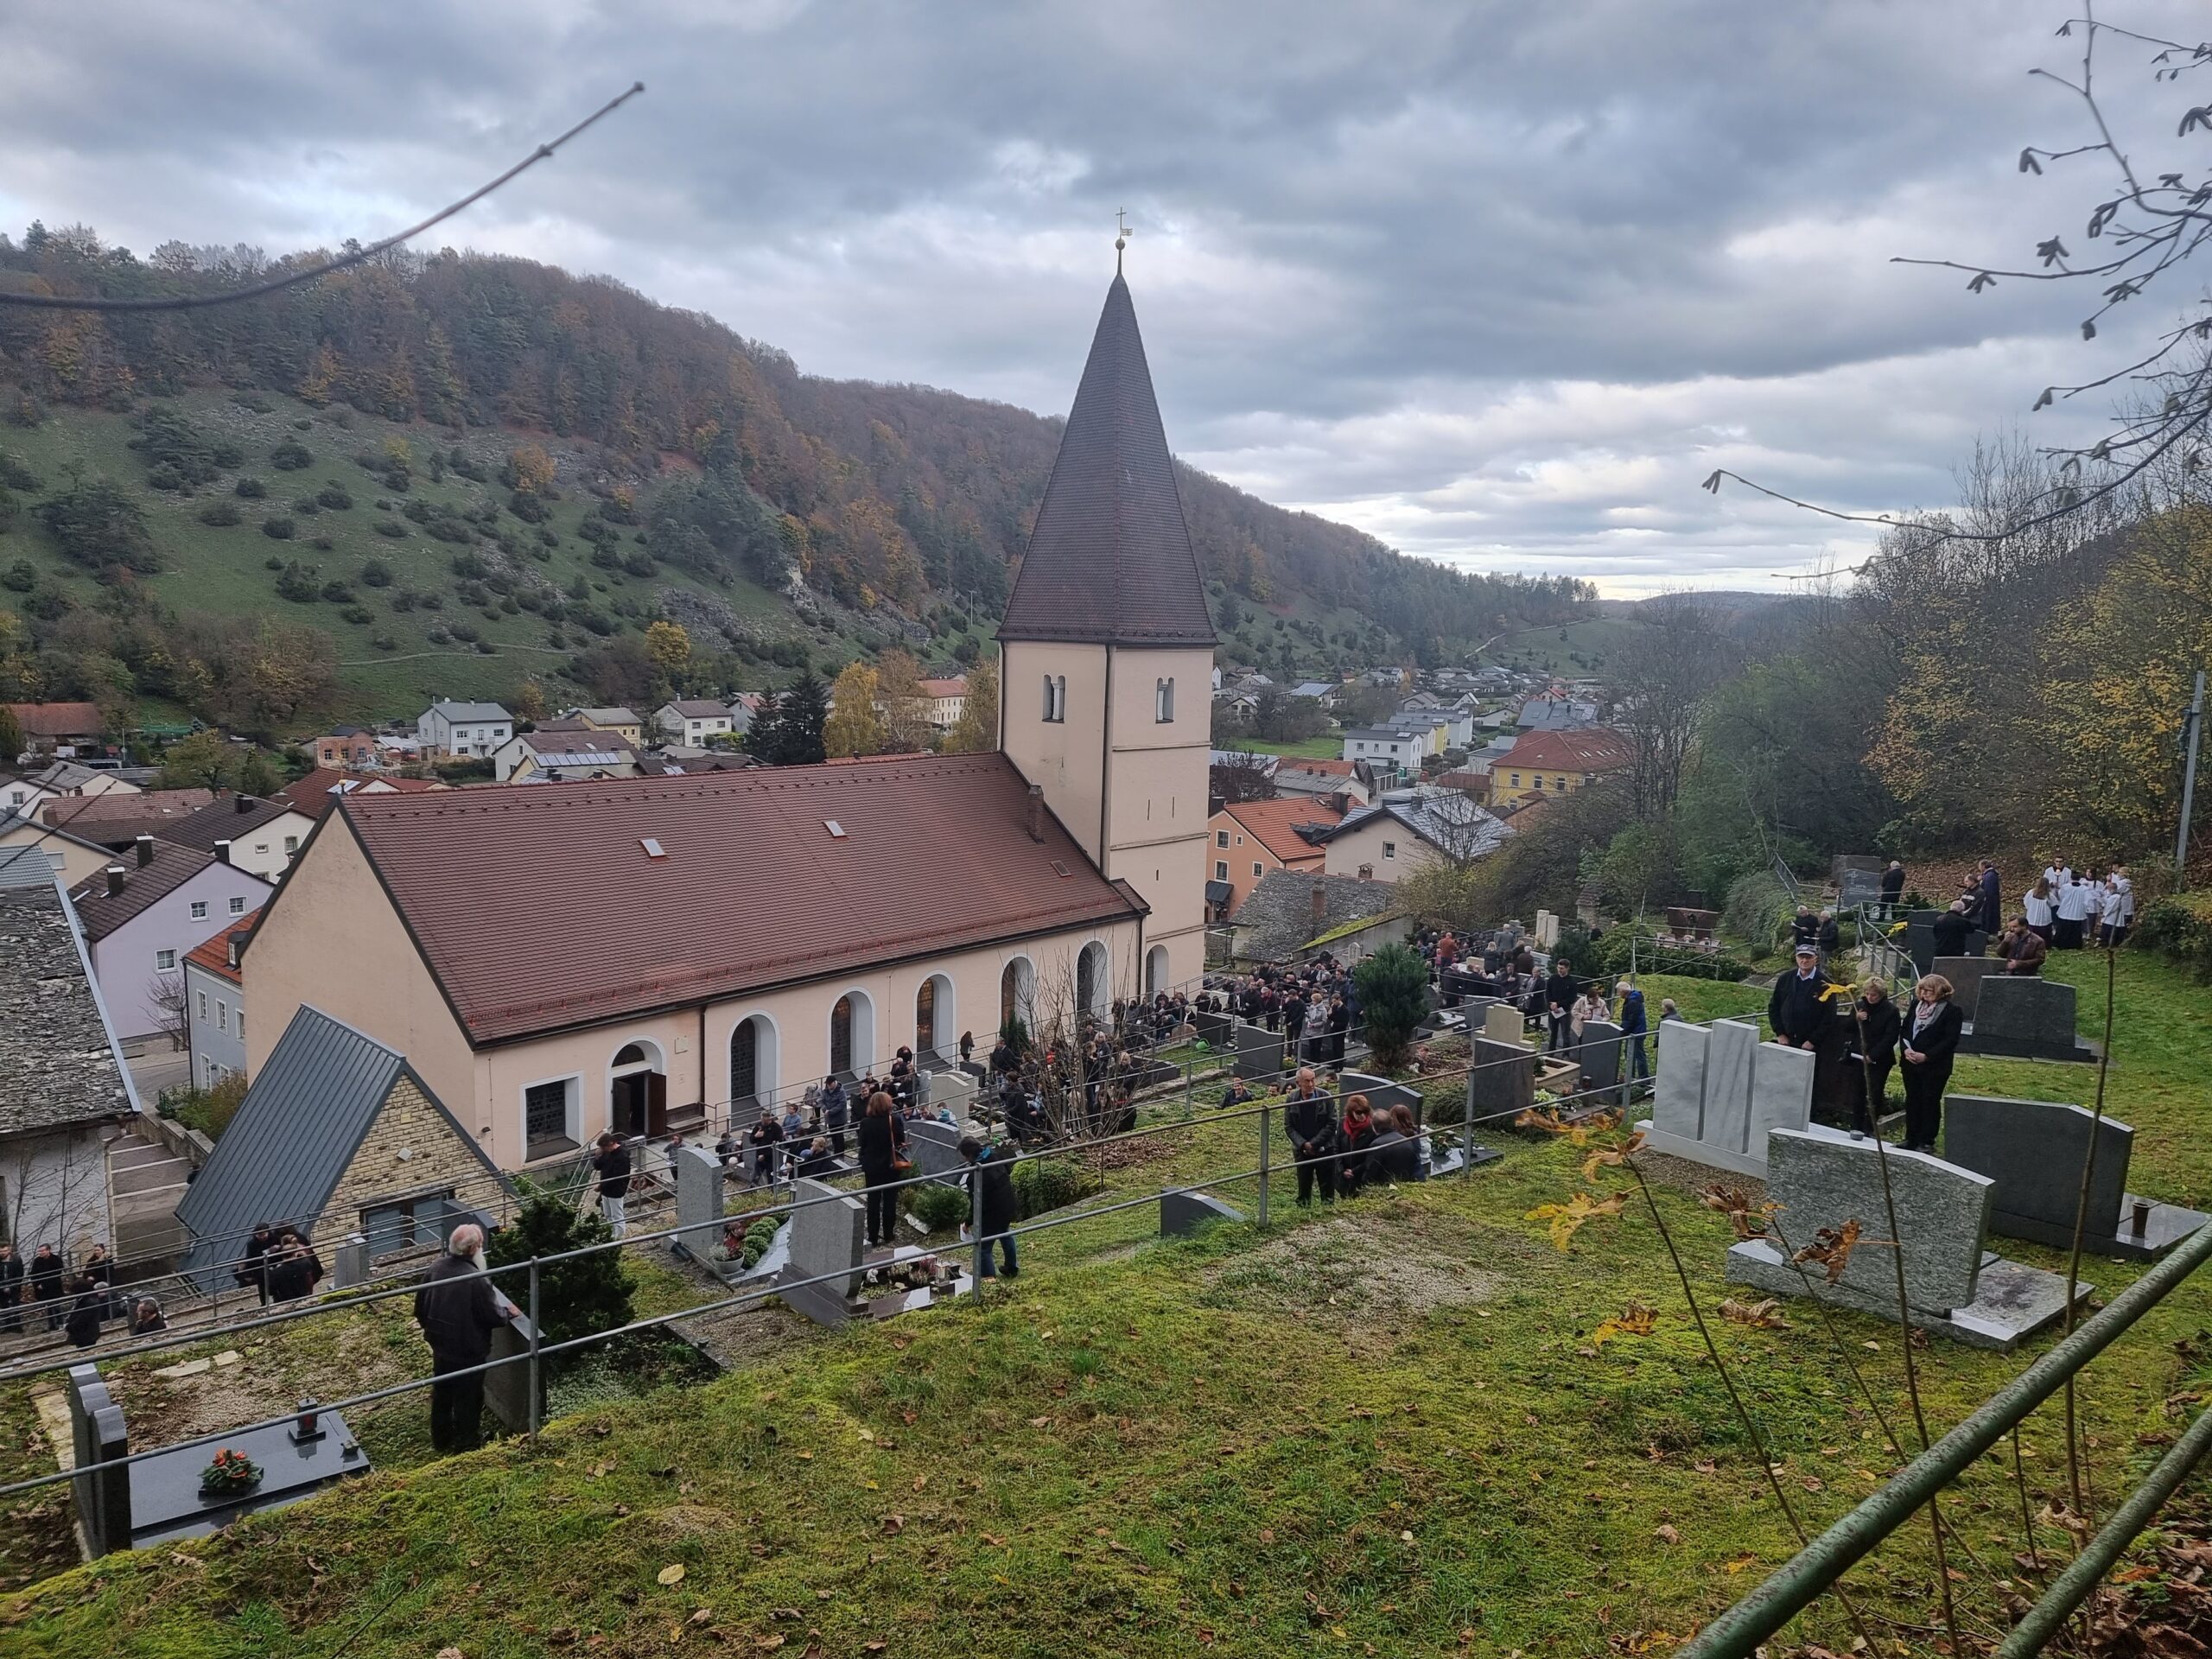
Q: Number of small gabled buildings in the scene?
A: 1